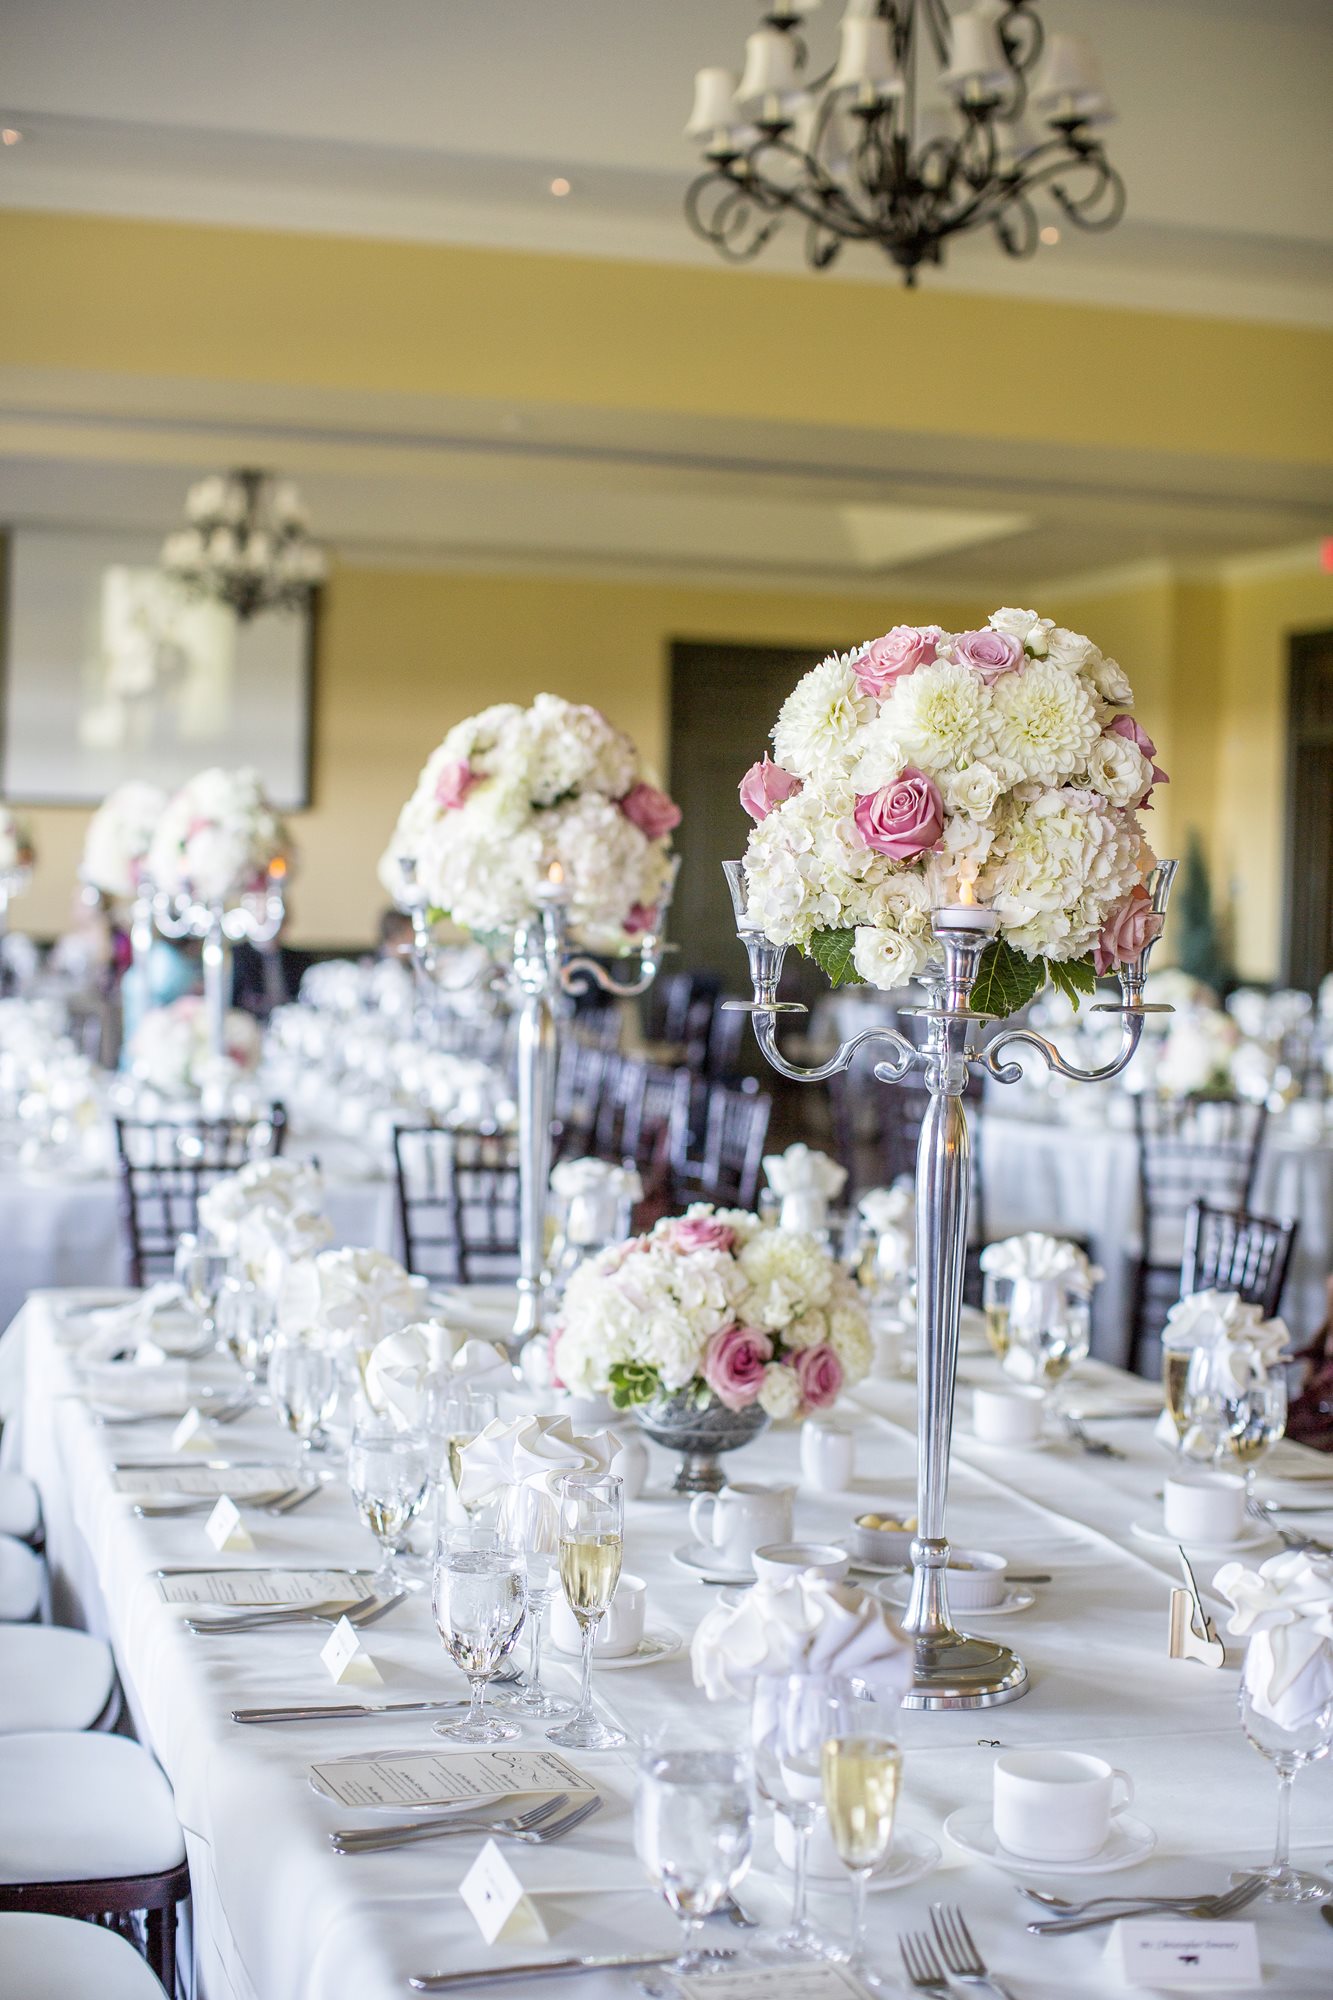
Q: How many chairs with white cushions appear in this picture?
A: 5